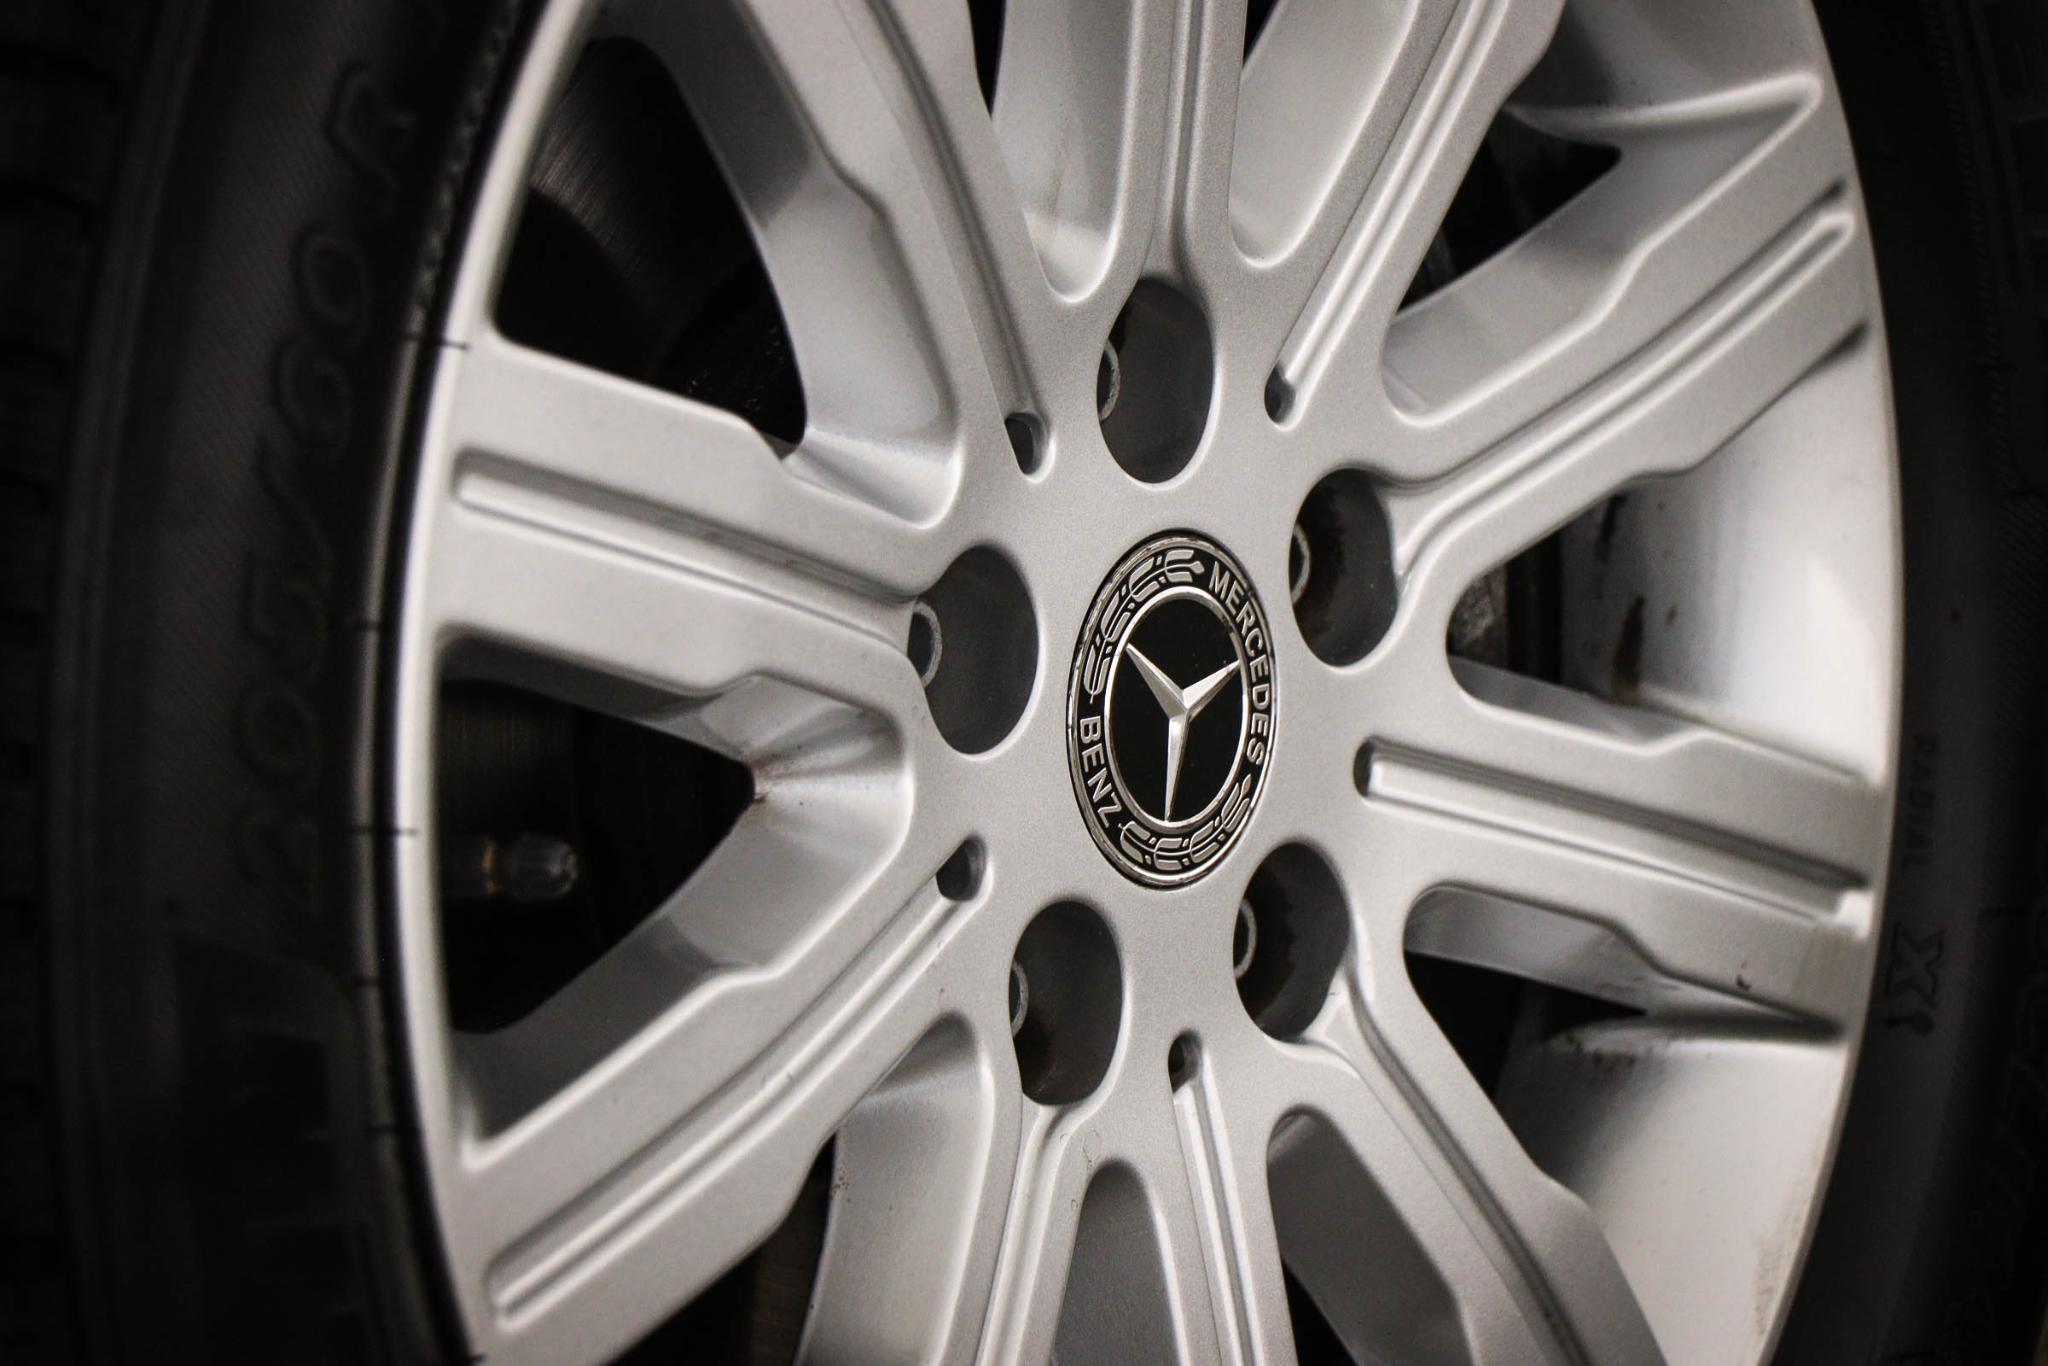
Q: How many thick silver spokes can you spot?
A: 10